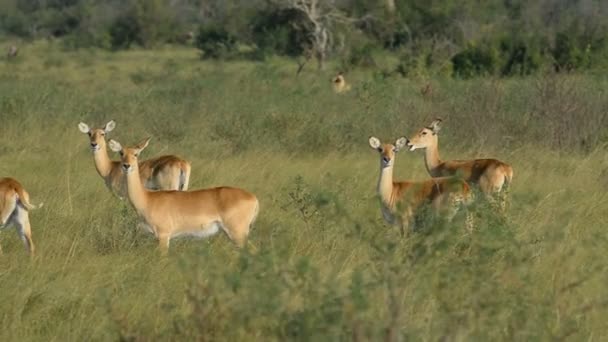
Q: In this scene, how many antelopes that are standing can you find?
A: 5